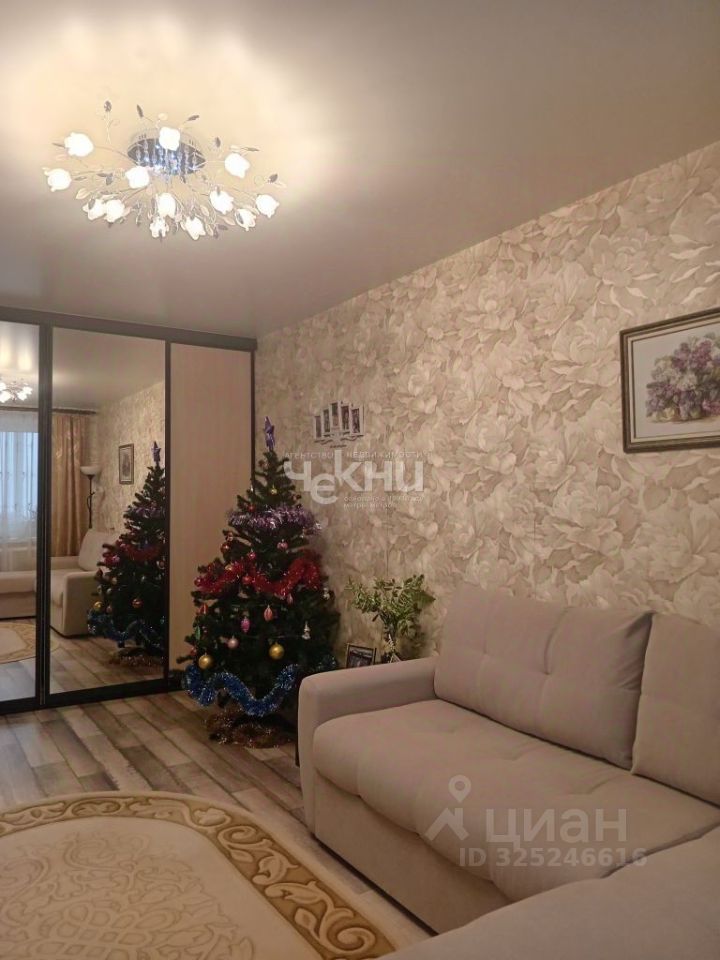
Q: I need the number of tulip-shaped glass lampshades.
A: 13